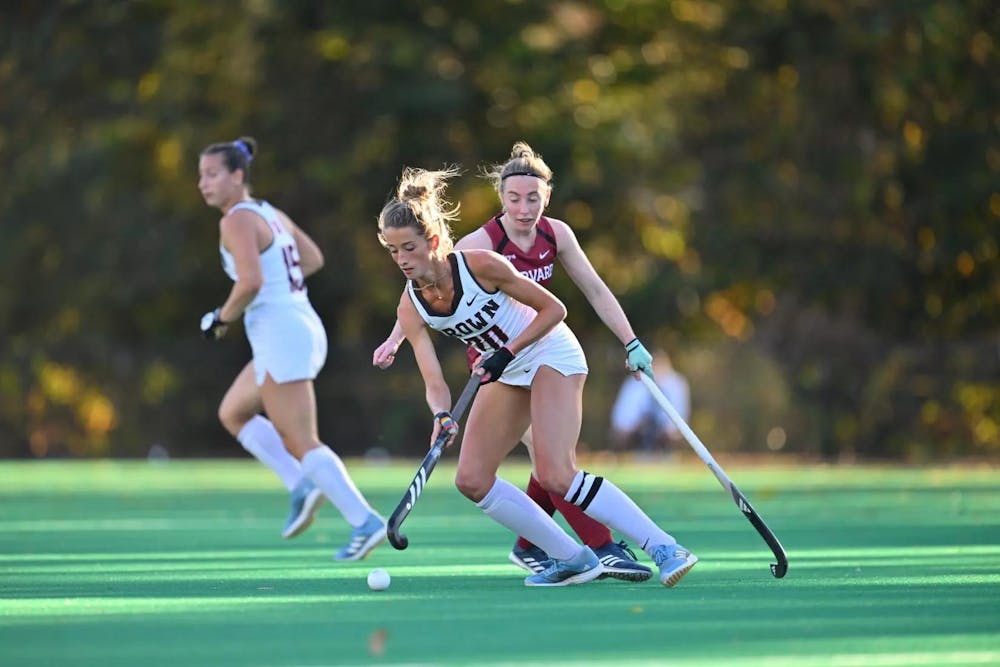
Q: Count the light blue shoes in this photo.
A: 4